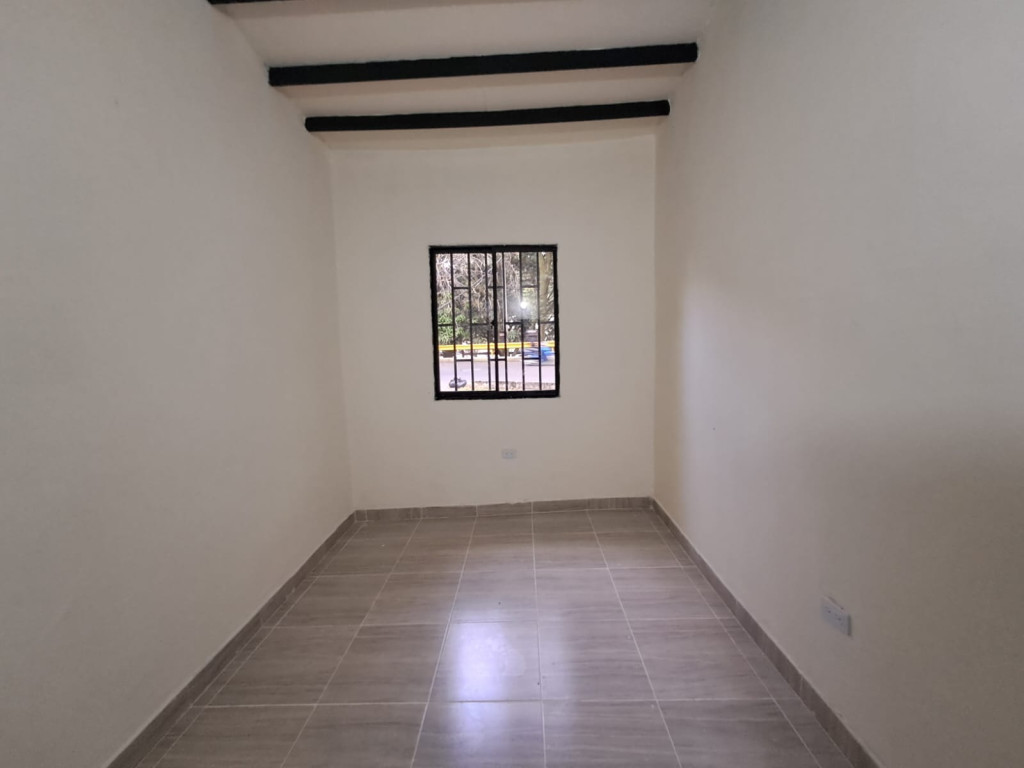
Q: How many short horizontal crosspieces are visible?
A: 10